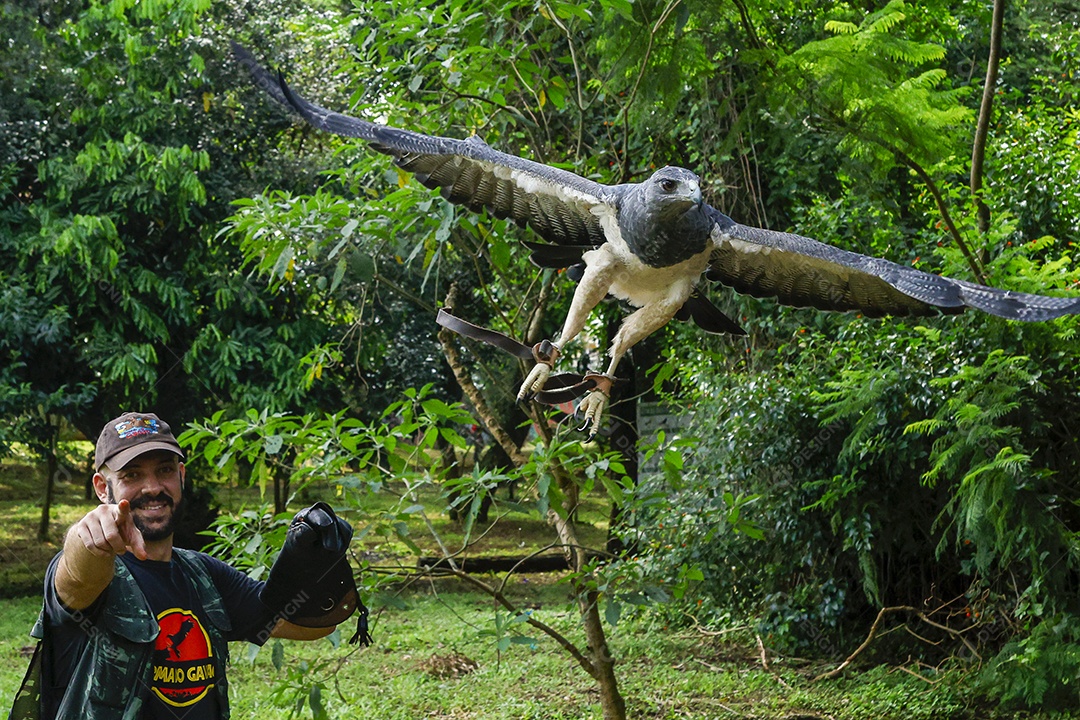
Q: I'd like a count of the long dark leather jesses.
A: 2